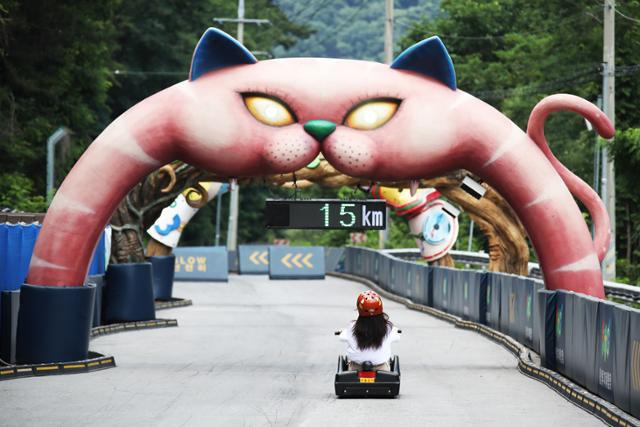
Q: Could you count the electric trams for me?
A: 0